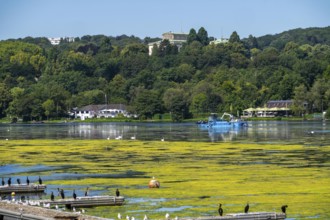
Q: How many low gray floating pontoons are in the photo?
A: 3